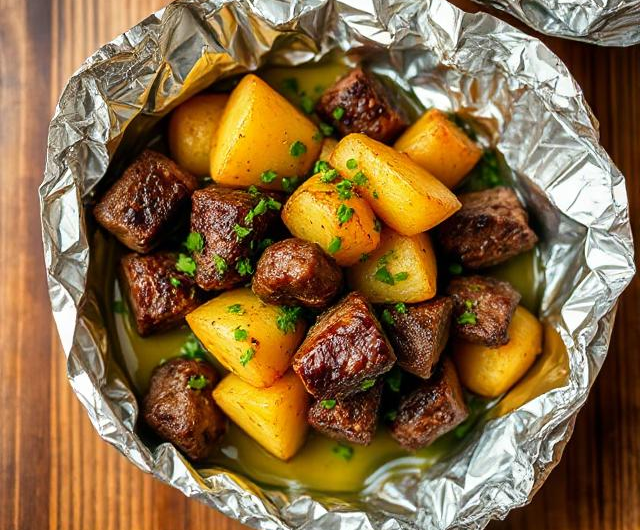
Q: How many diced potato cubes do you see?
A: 9